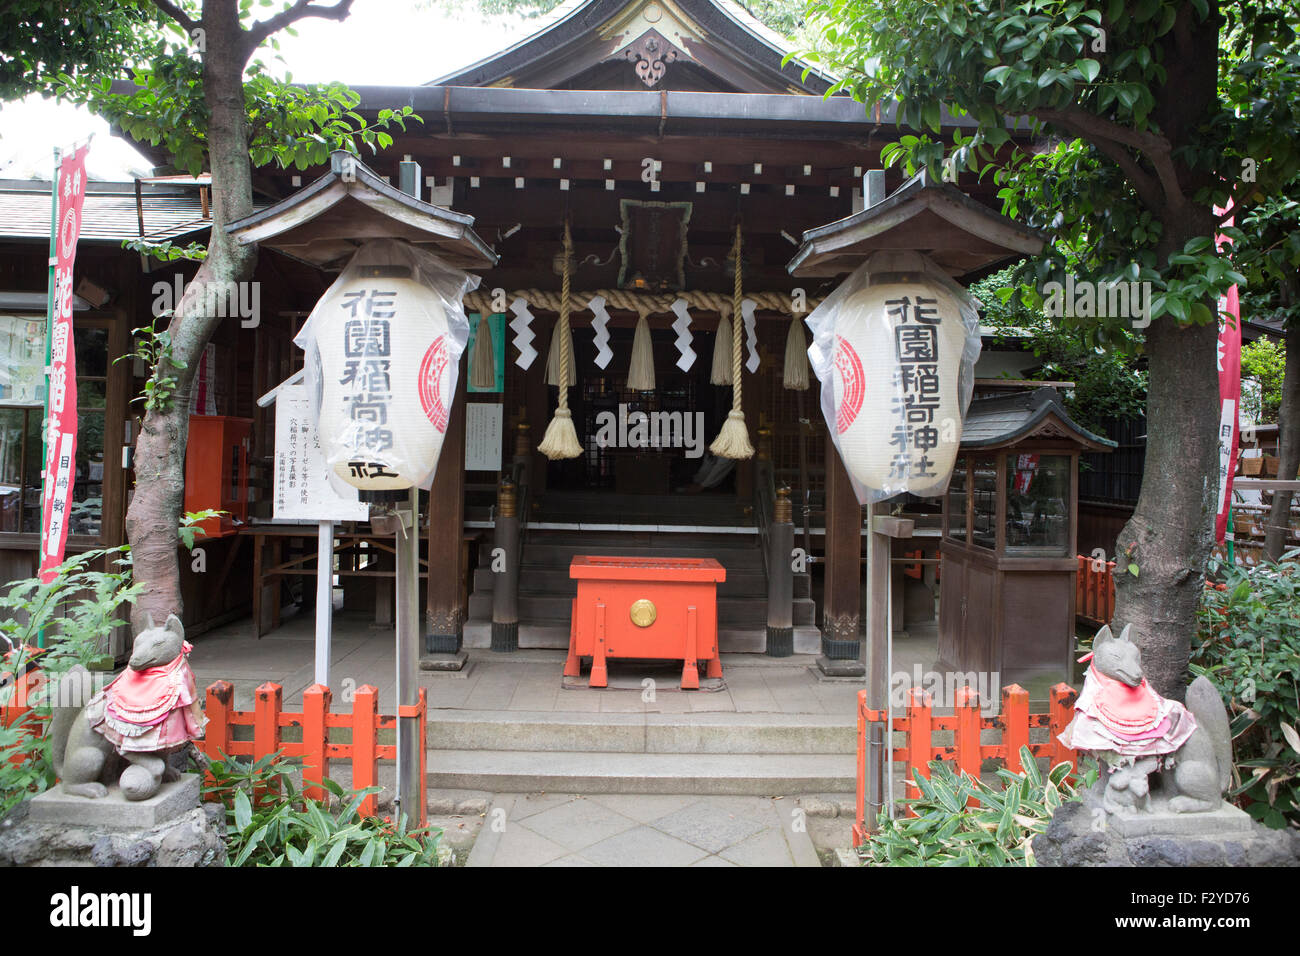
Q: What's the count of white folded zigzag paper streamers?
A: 4